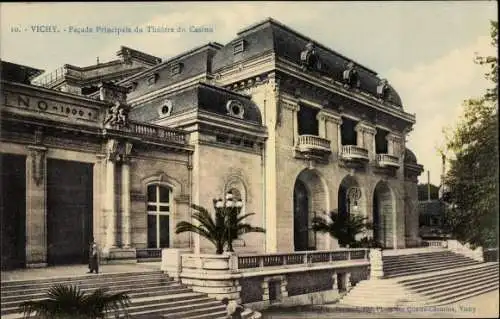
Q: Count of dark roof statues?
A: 3